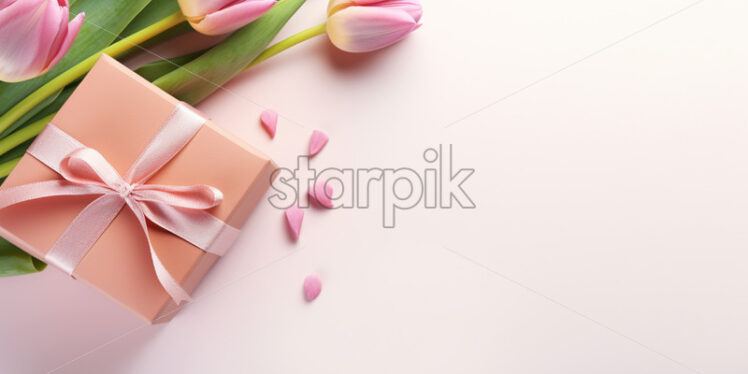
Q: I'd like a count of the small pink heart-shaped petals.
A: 5